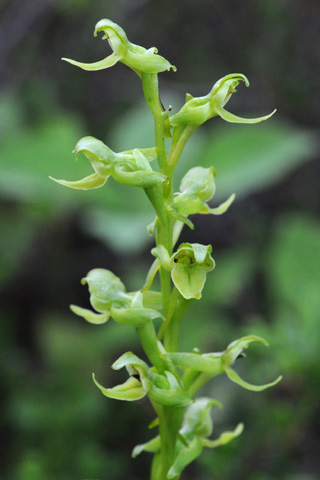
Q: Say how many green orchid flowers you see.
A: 9